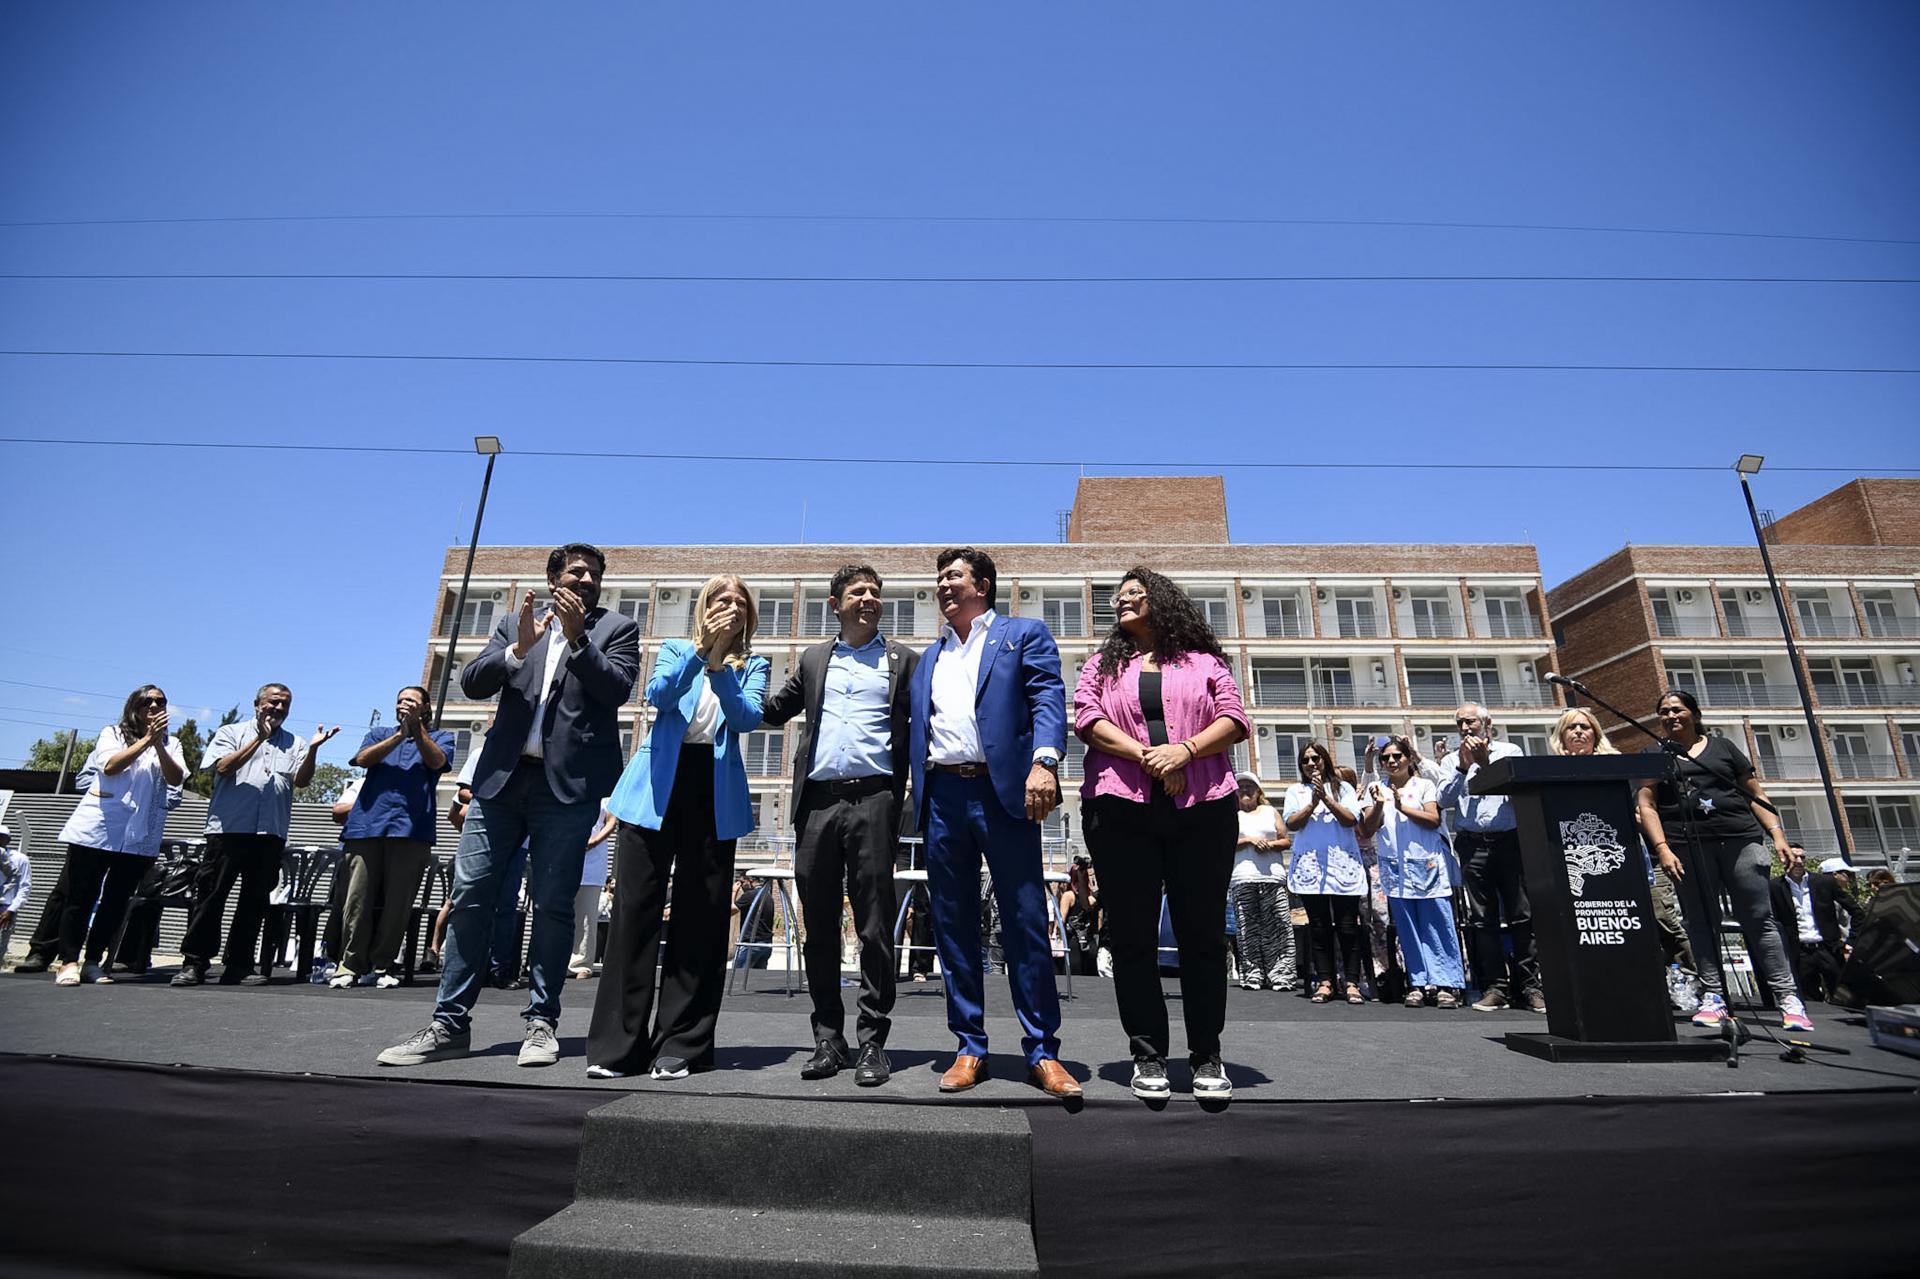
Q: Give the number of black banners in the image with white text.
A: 1